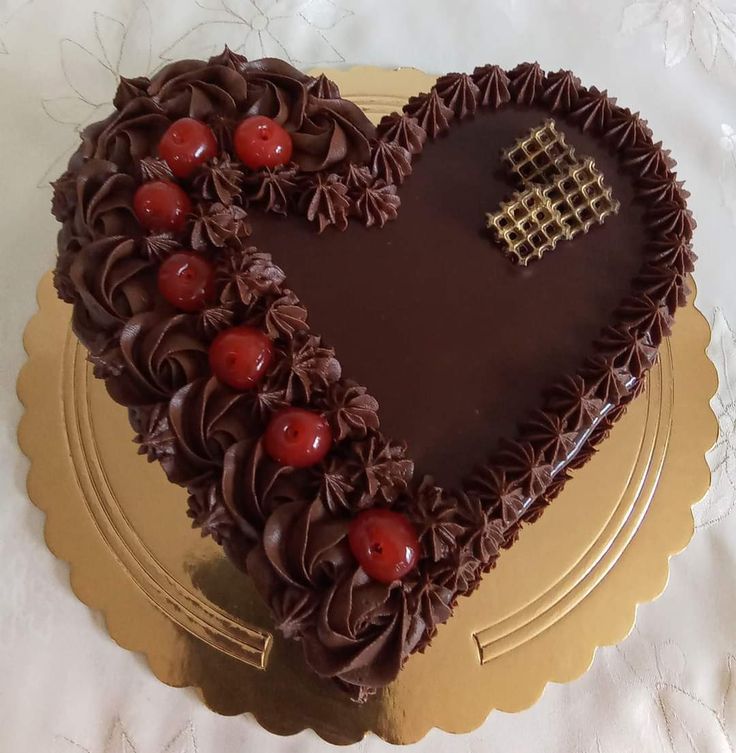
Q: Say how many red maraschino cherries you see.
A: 7